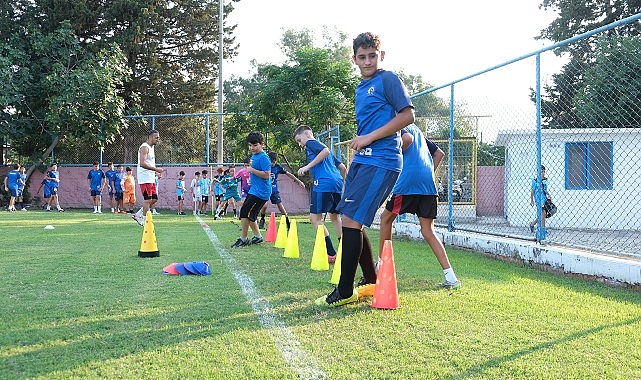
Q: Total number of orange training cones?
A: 2